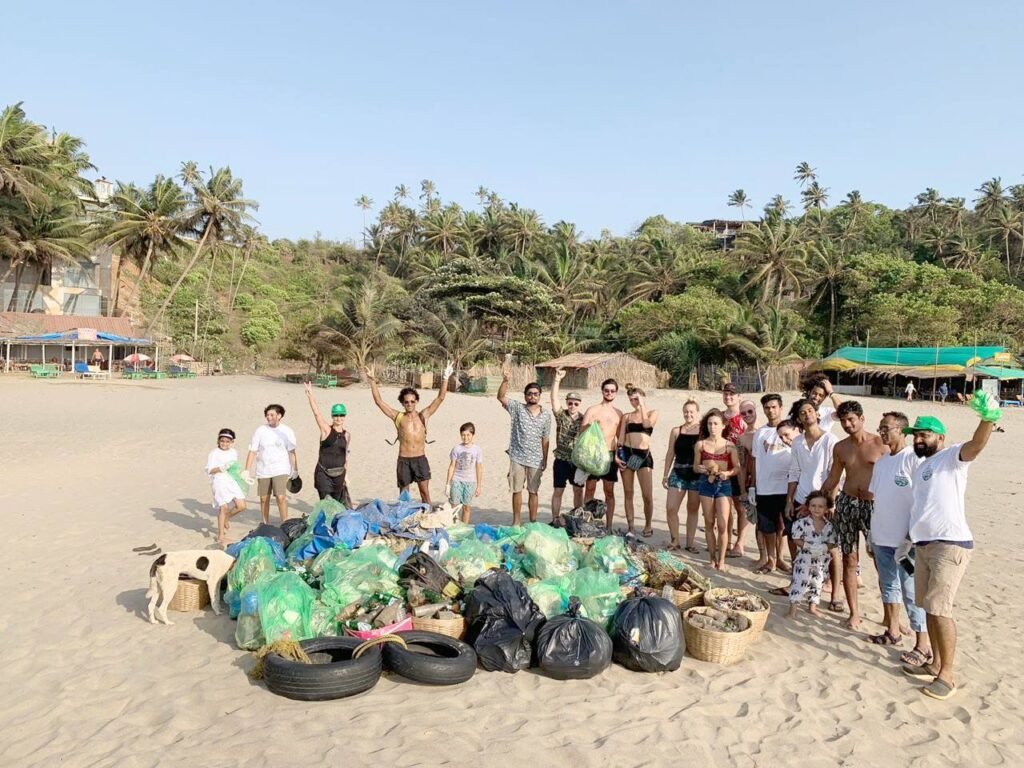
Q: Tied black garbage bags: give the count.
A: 3